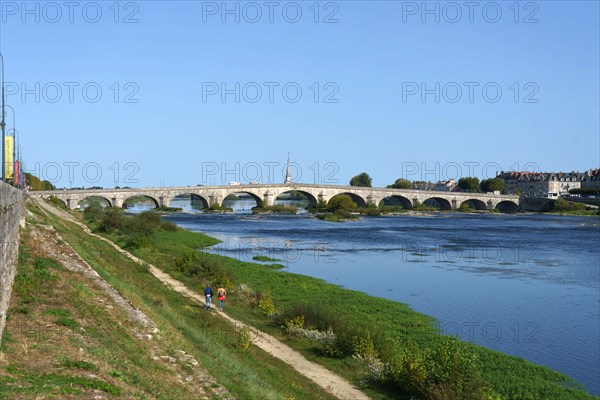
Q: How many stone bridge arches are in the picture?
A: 11